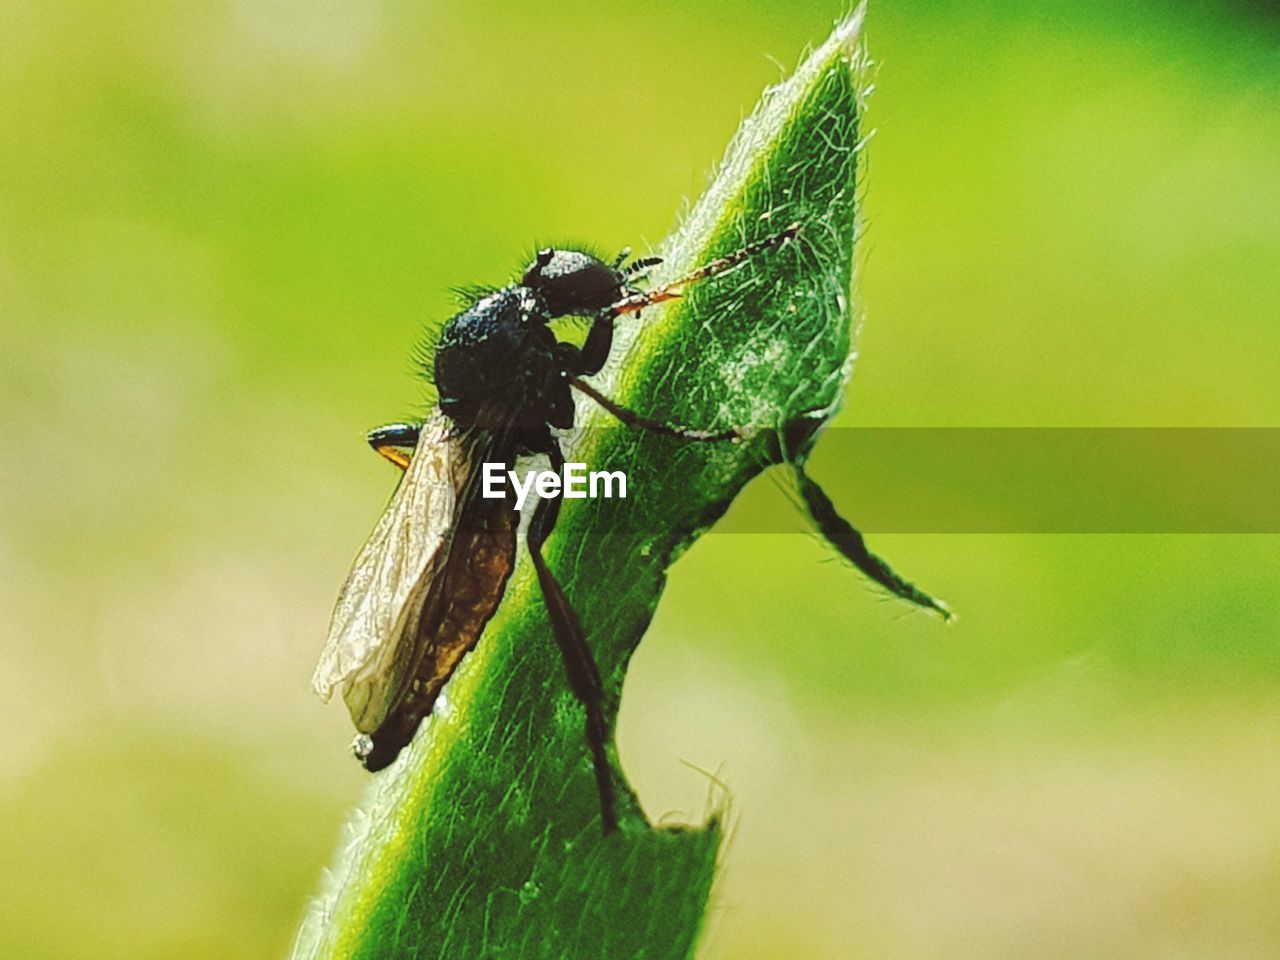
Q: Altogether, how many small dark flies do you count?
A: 1